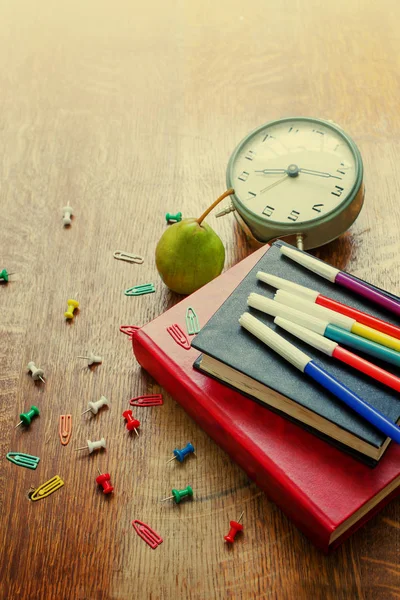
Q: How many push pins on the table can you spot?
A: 14